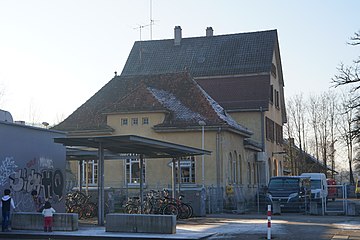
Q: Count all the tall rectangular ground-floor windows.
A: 3